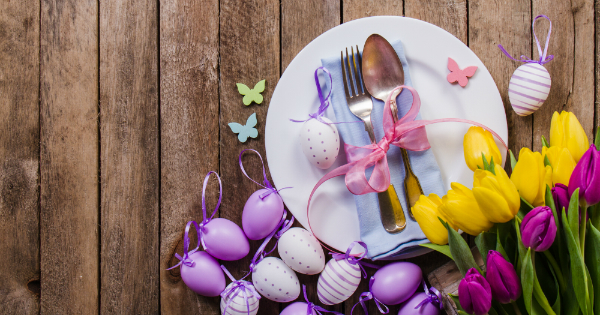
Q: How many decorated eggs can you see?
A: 12